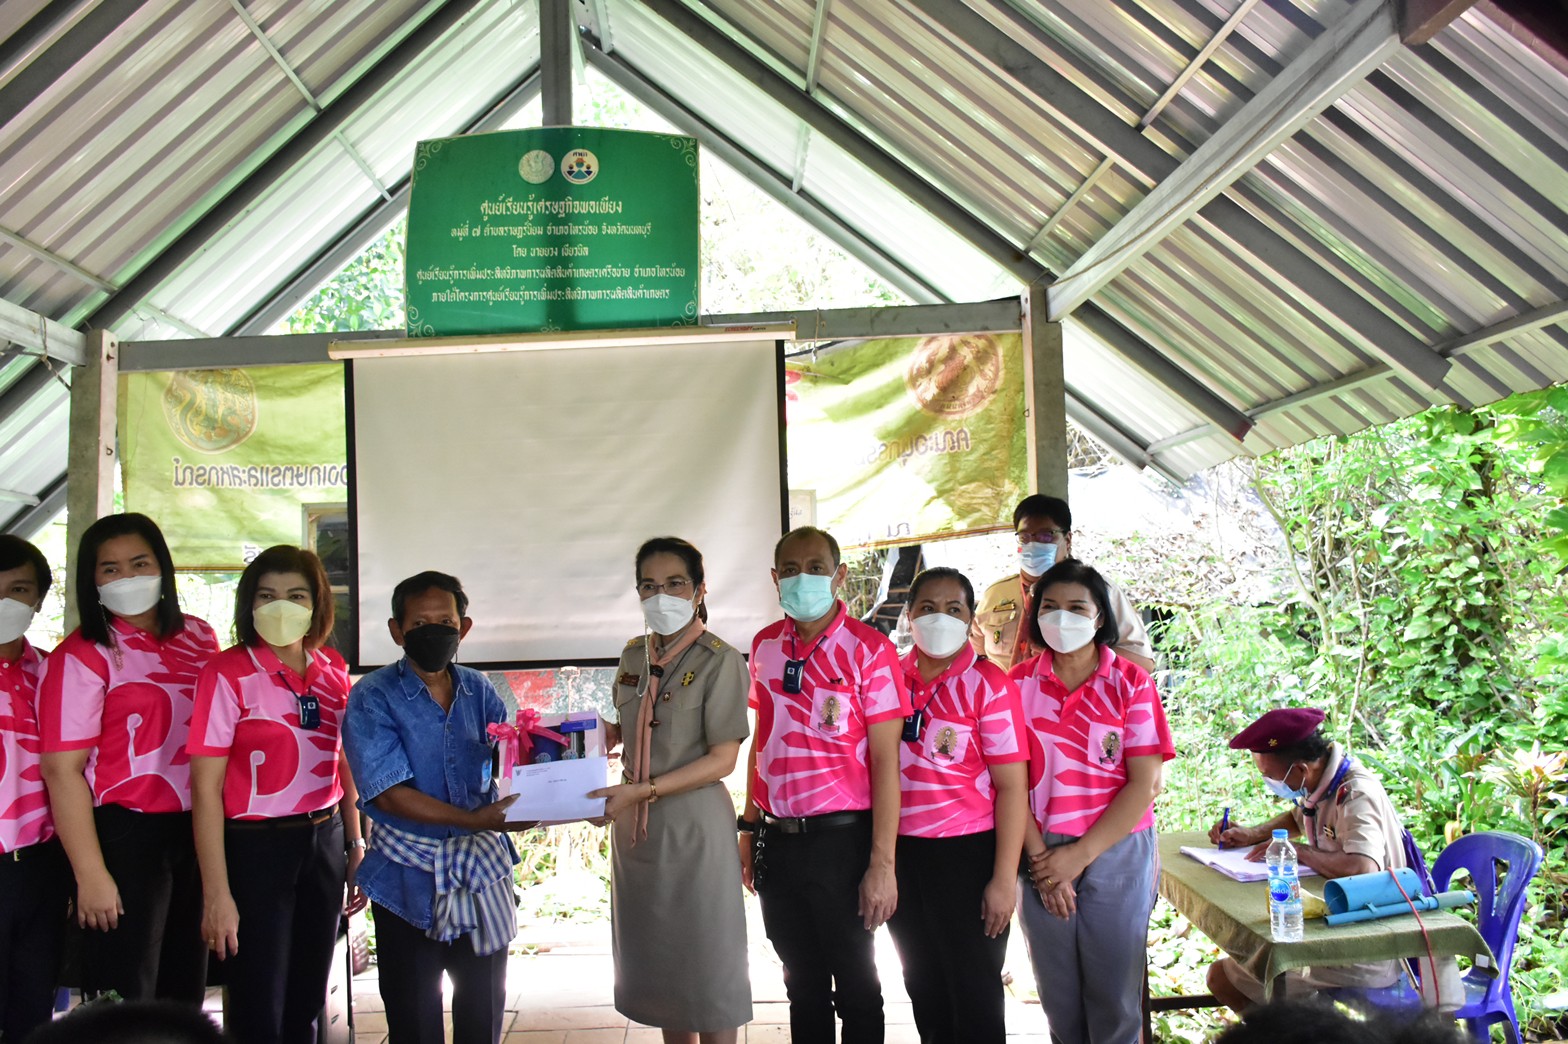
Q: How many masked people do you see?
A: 10